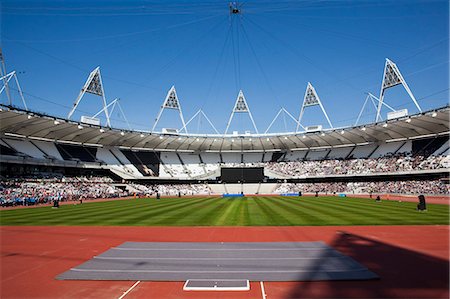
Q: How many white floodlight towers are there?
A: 5